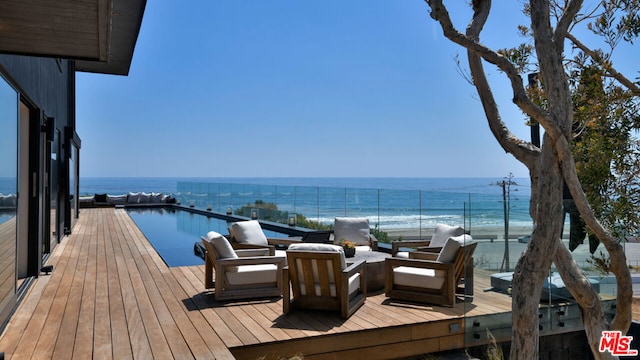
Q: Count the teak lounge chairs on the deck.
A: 6